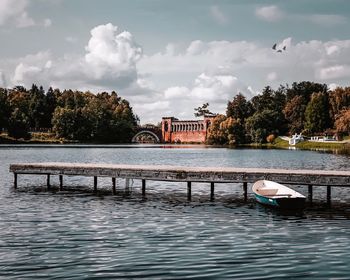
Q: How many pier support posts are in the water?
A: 11